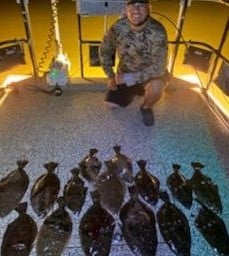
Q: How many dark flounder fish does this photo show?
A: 15